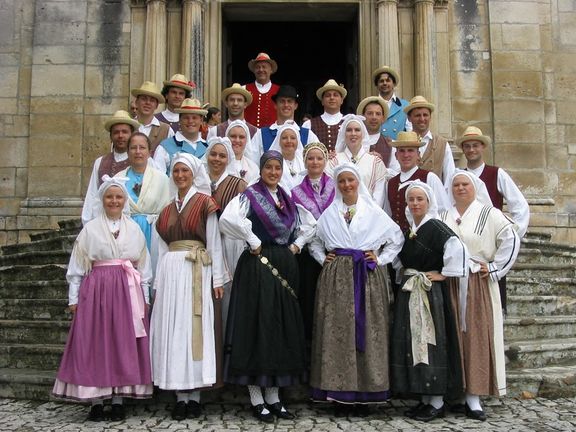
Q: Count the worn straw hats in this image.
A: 12